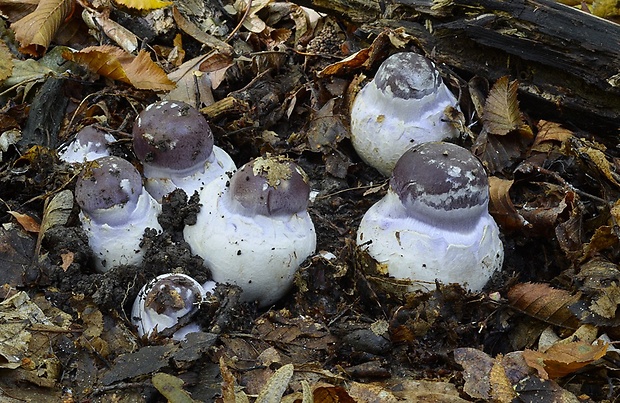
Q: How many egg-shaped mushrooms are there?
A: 7